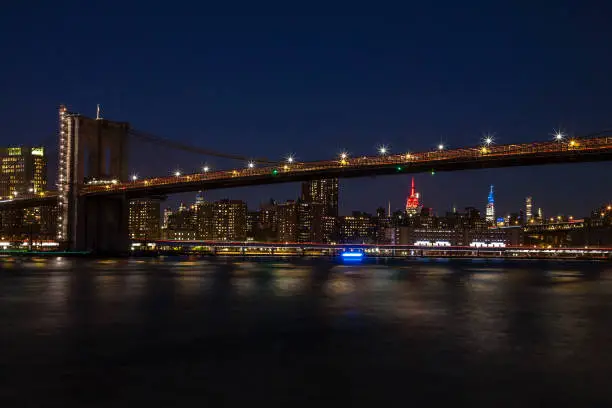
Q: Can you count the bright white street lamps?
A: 10